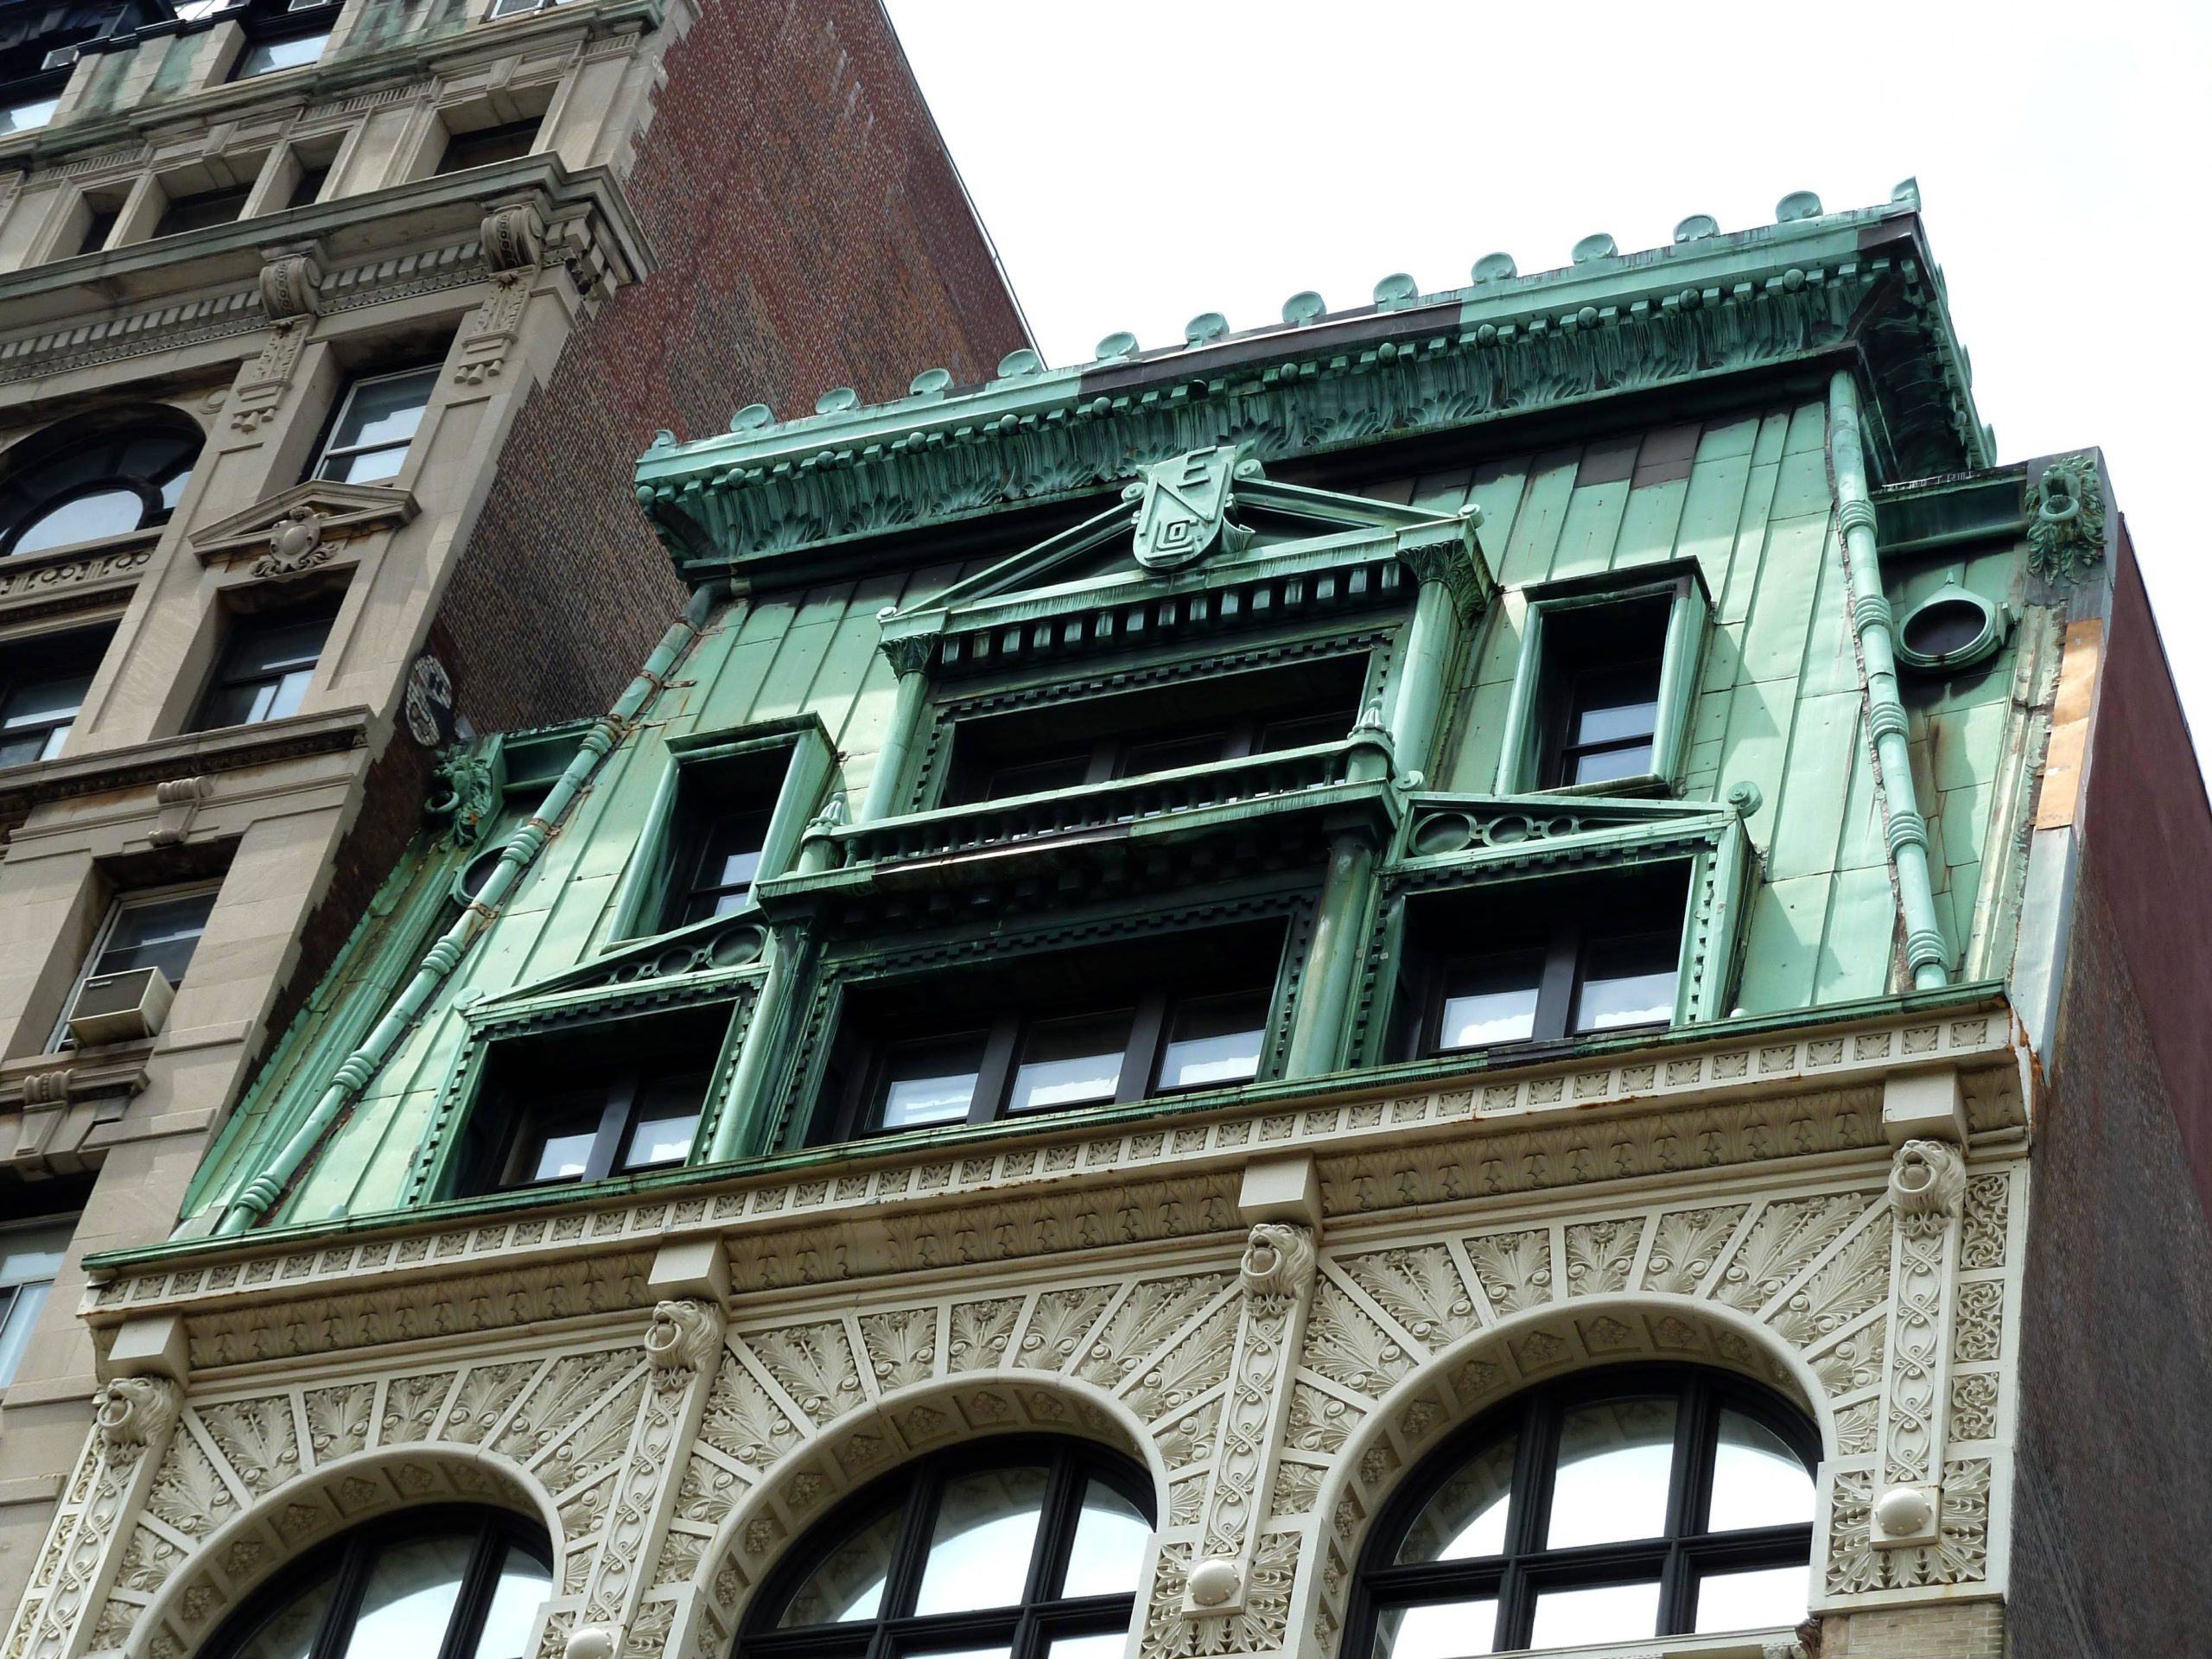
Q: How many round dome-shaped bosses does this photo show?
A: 3